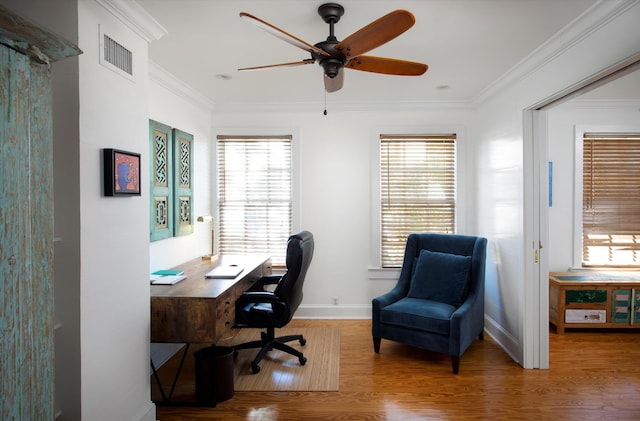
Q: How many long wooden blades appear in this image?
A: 5